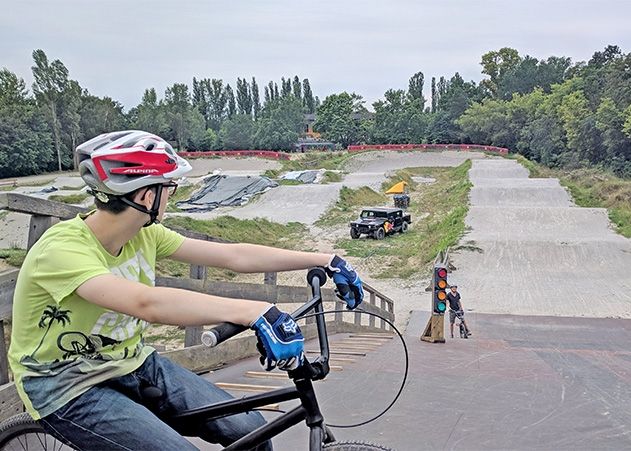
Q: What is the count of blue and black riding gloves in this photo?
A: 2